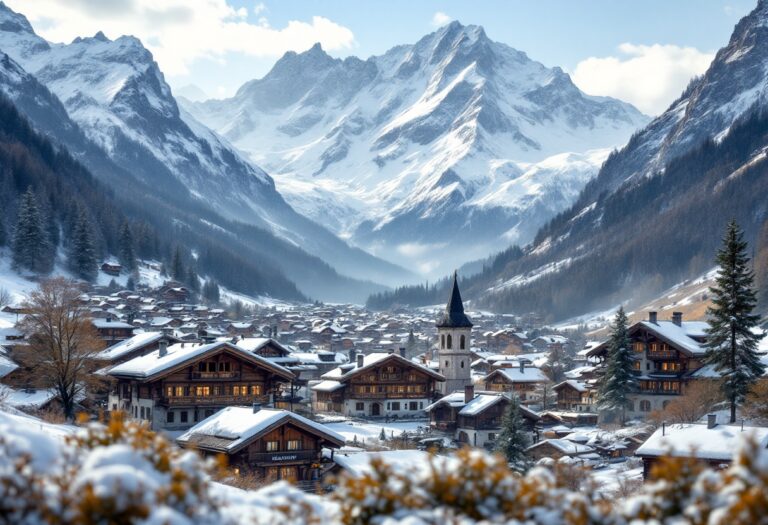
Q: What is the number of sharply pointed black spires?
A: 1